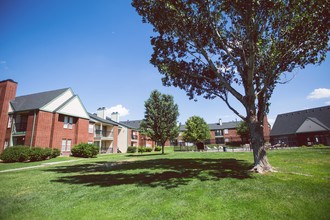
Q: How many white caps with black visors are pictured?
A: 0